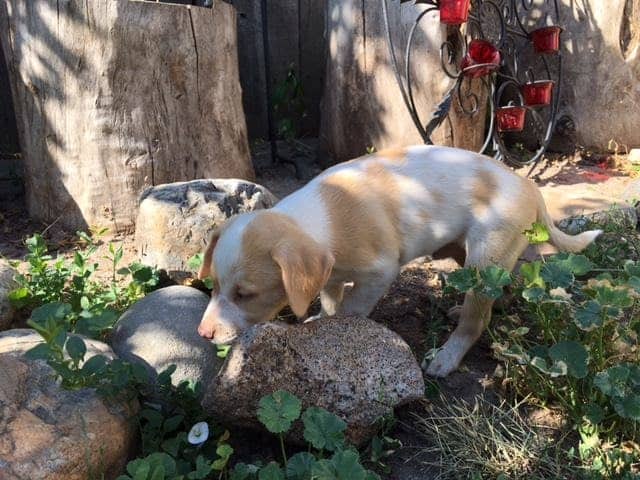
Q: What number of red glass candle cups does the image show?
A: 5